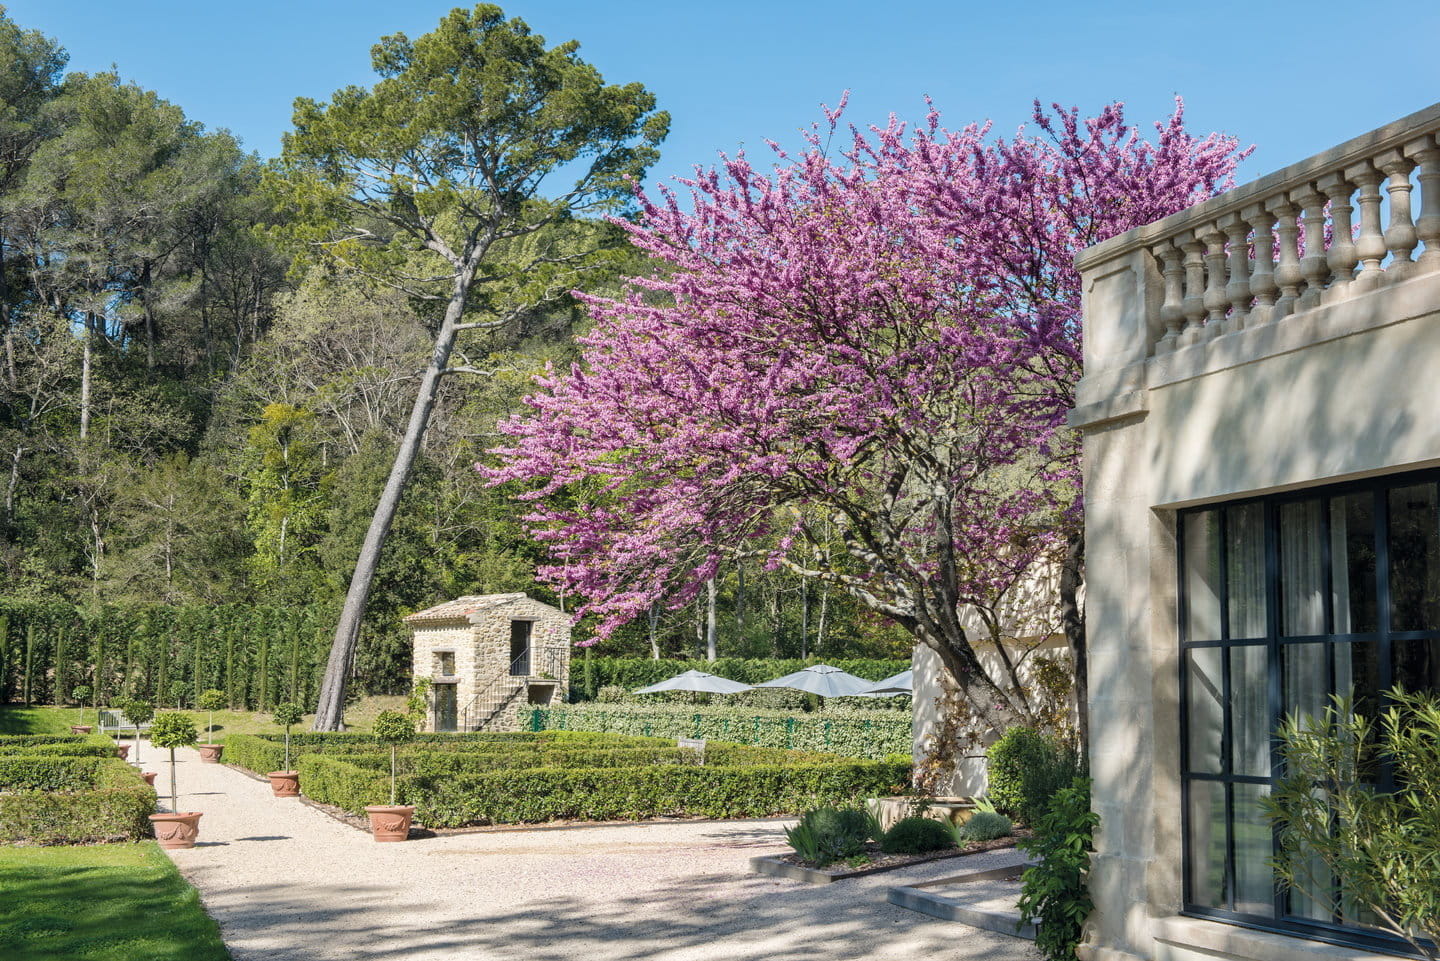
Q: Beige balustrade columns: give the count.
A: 11